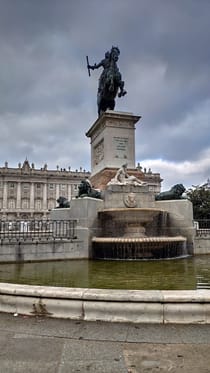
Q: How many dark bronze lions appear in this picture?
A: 3